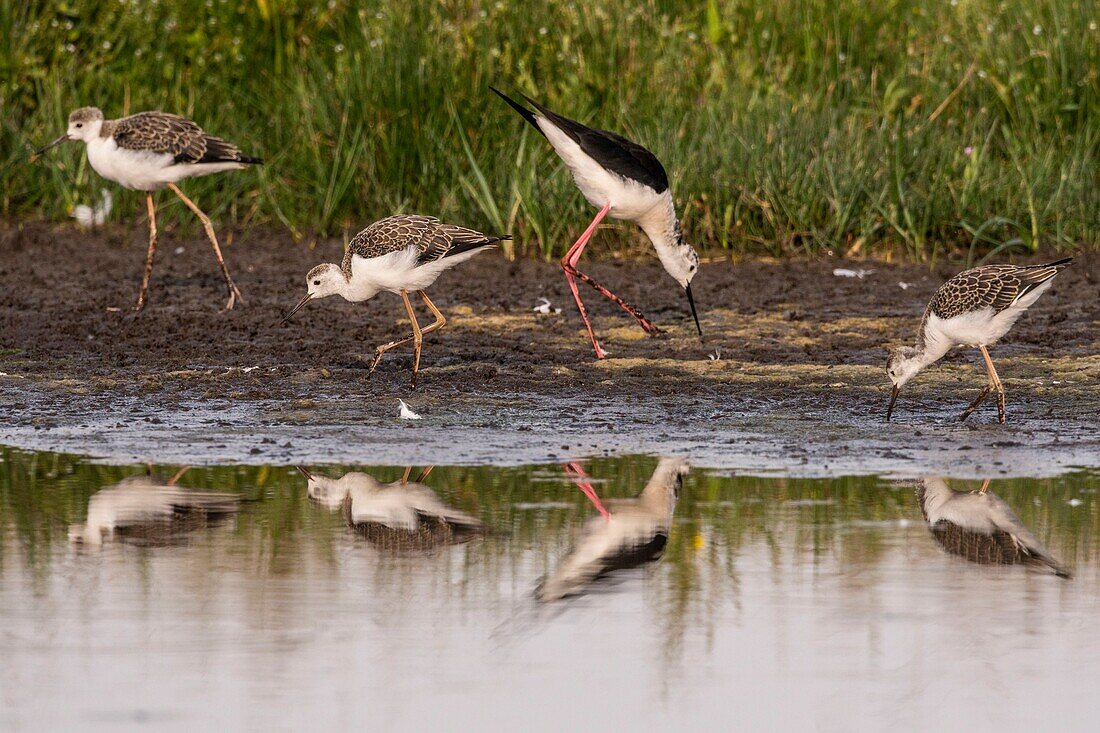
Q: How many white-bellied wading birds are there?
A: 4